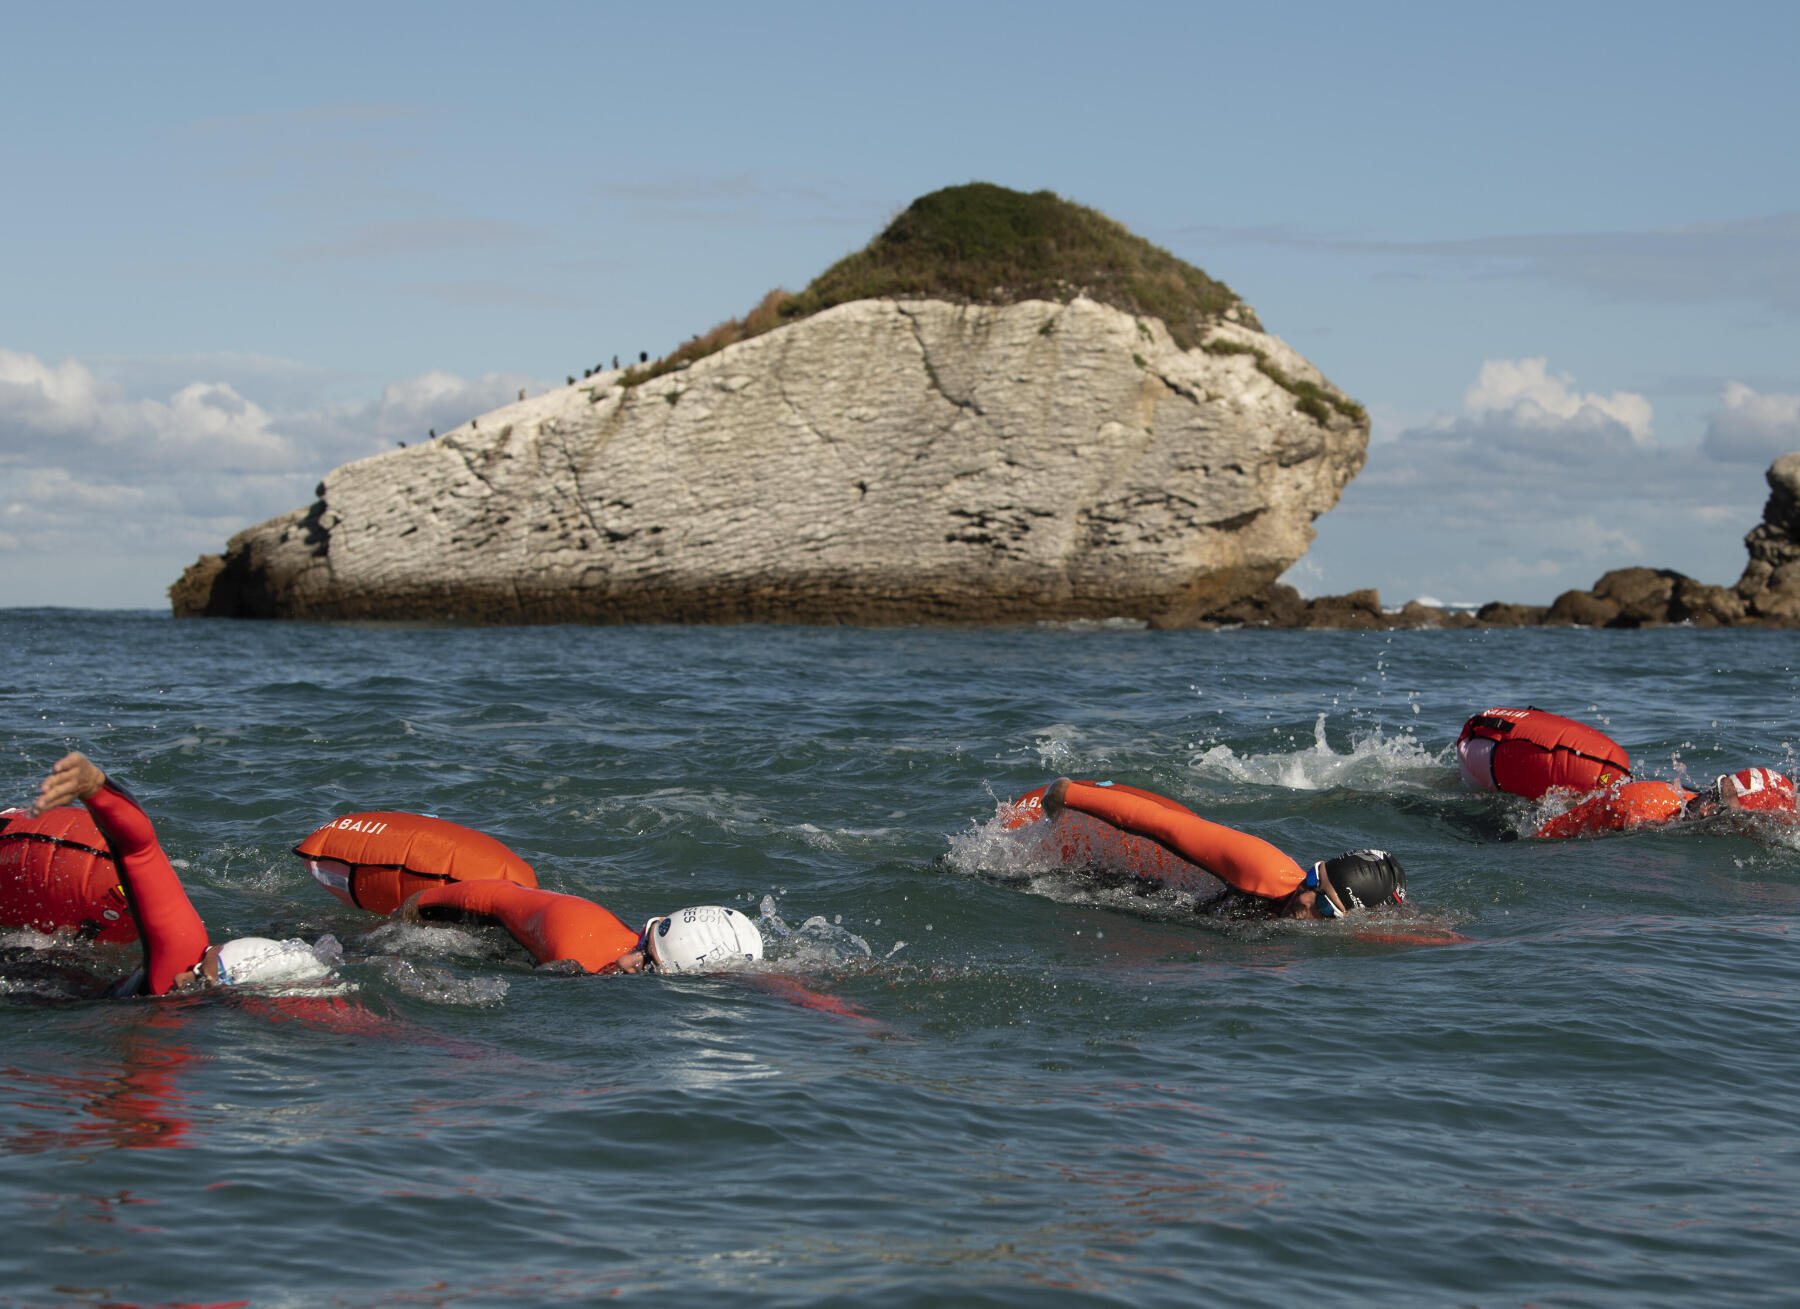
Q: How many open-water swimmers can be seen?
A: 4